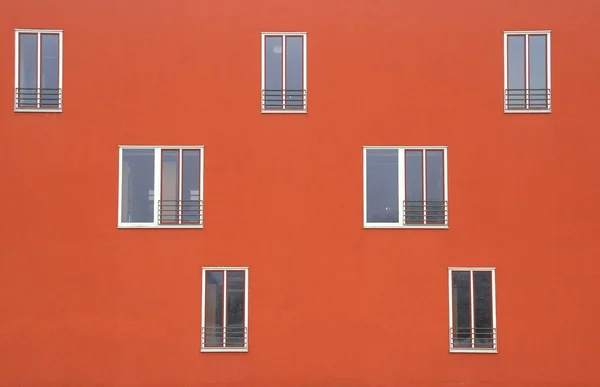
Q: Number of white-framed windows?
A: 7